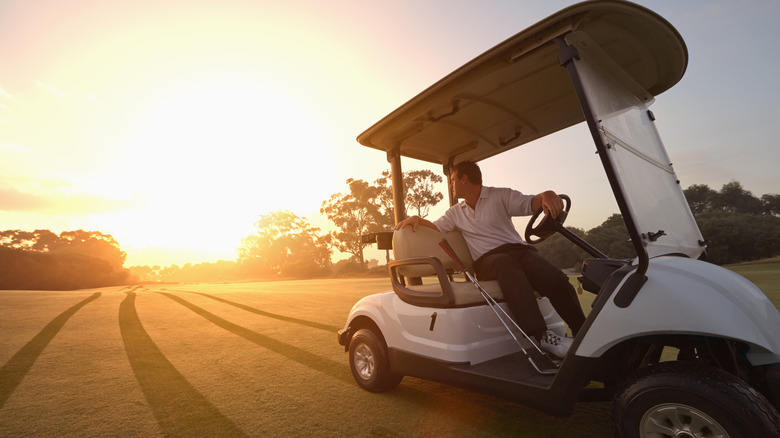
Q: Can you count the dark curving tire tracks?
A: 4